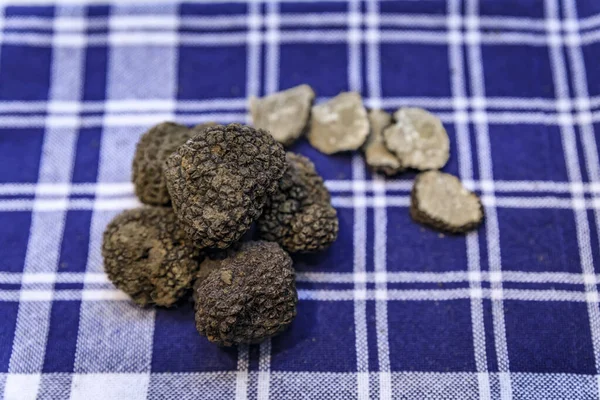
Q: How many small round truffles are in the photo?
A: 5